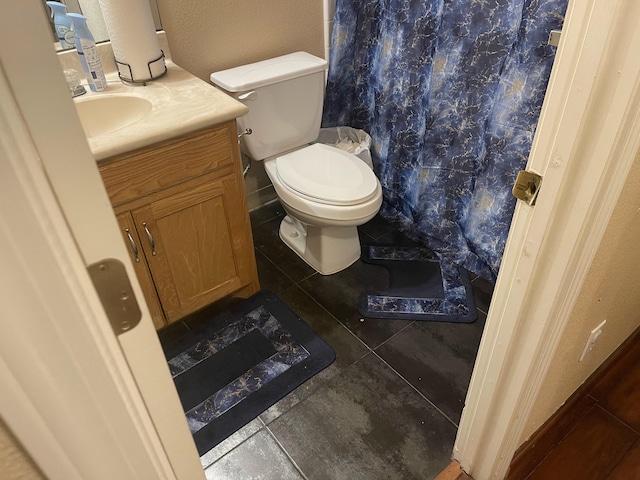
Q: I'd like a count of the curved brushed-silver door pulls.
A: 2